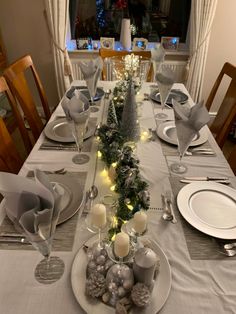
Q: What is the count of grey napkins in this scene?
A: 5